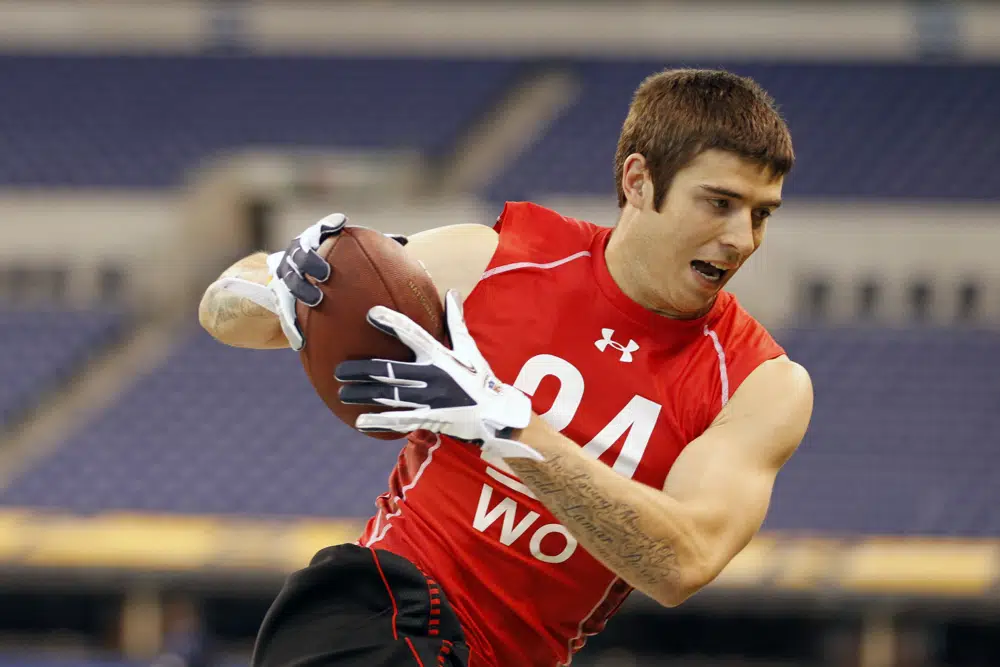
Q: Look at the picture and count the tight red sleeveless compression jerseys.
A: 1